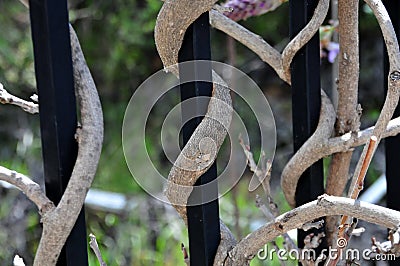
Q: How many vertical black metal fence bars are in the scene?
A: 4